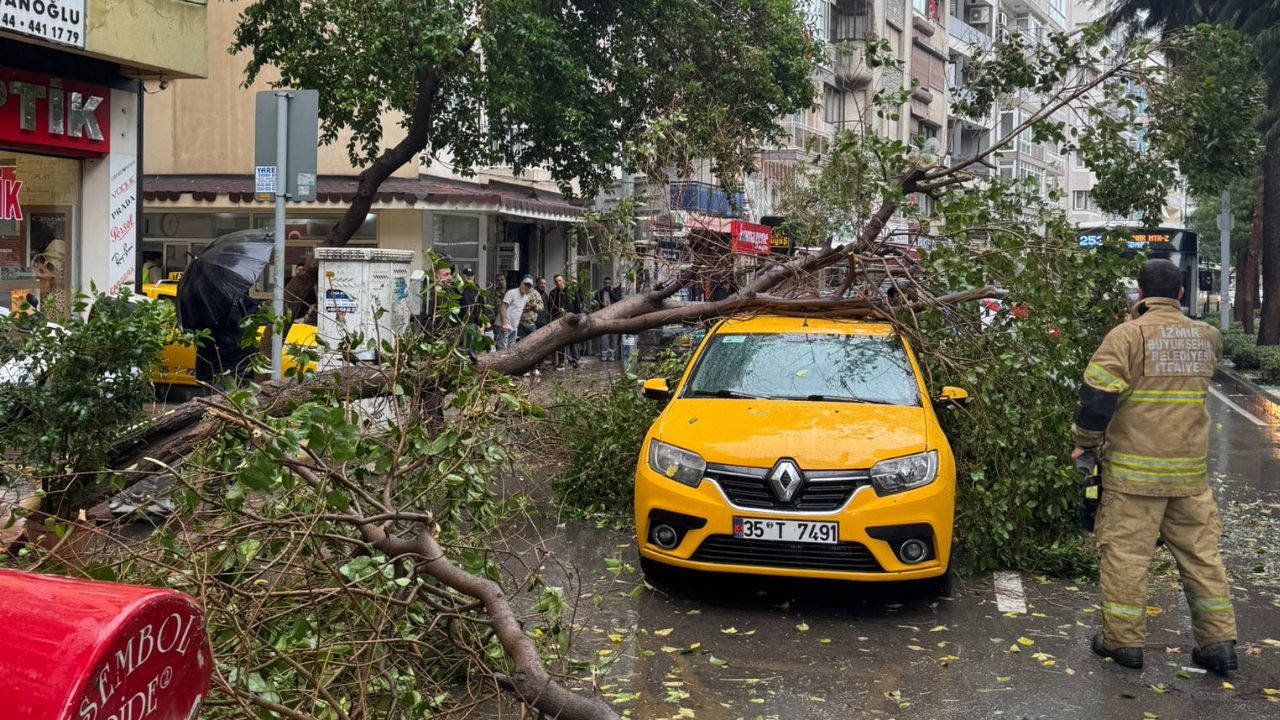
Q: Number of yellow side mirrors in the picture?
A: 2